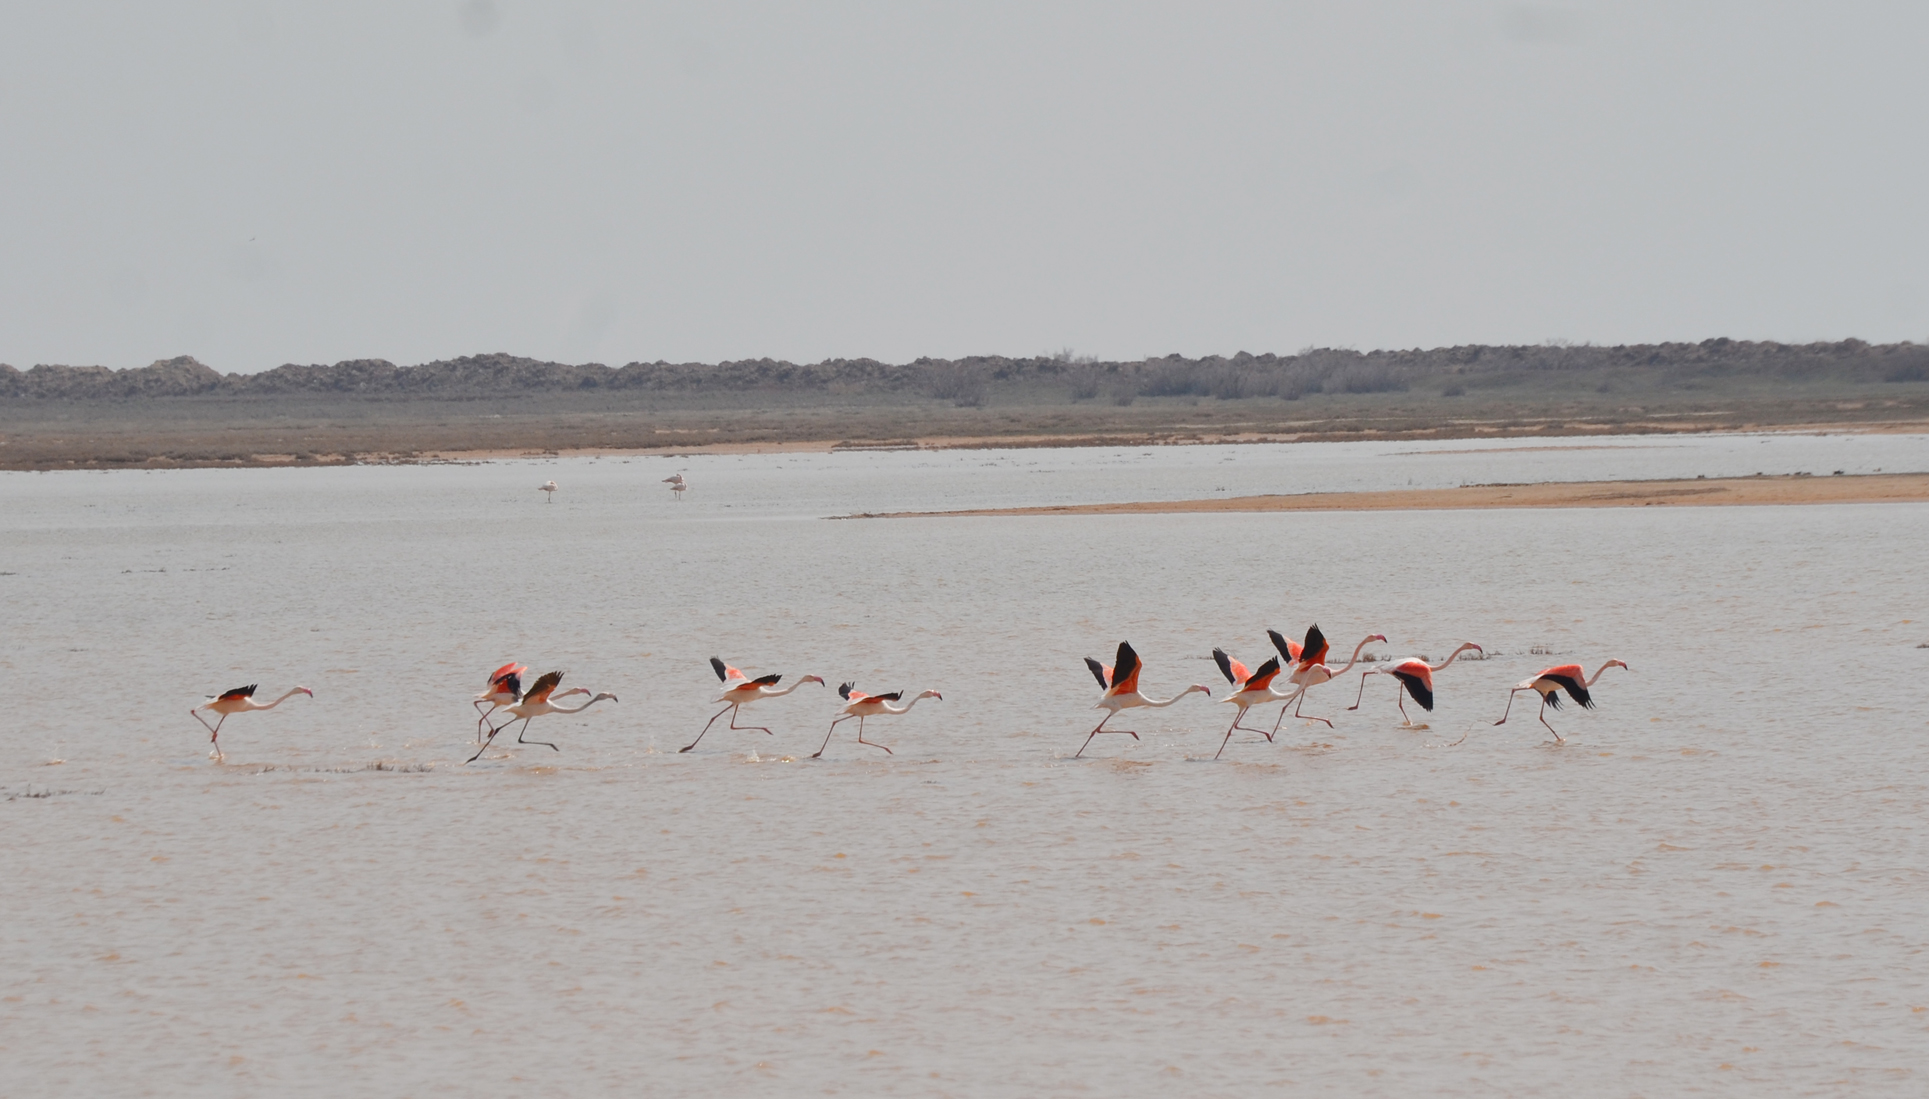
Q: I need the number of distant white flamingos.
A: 3